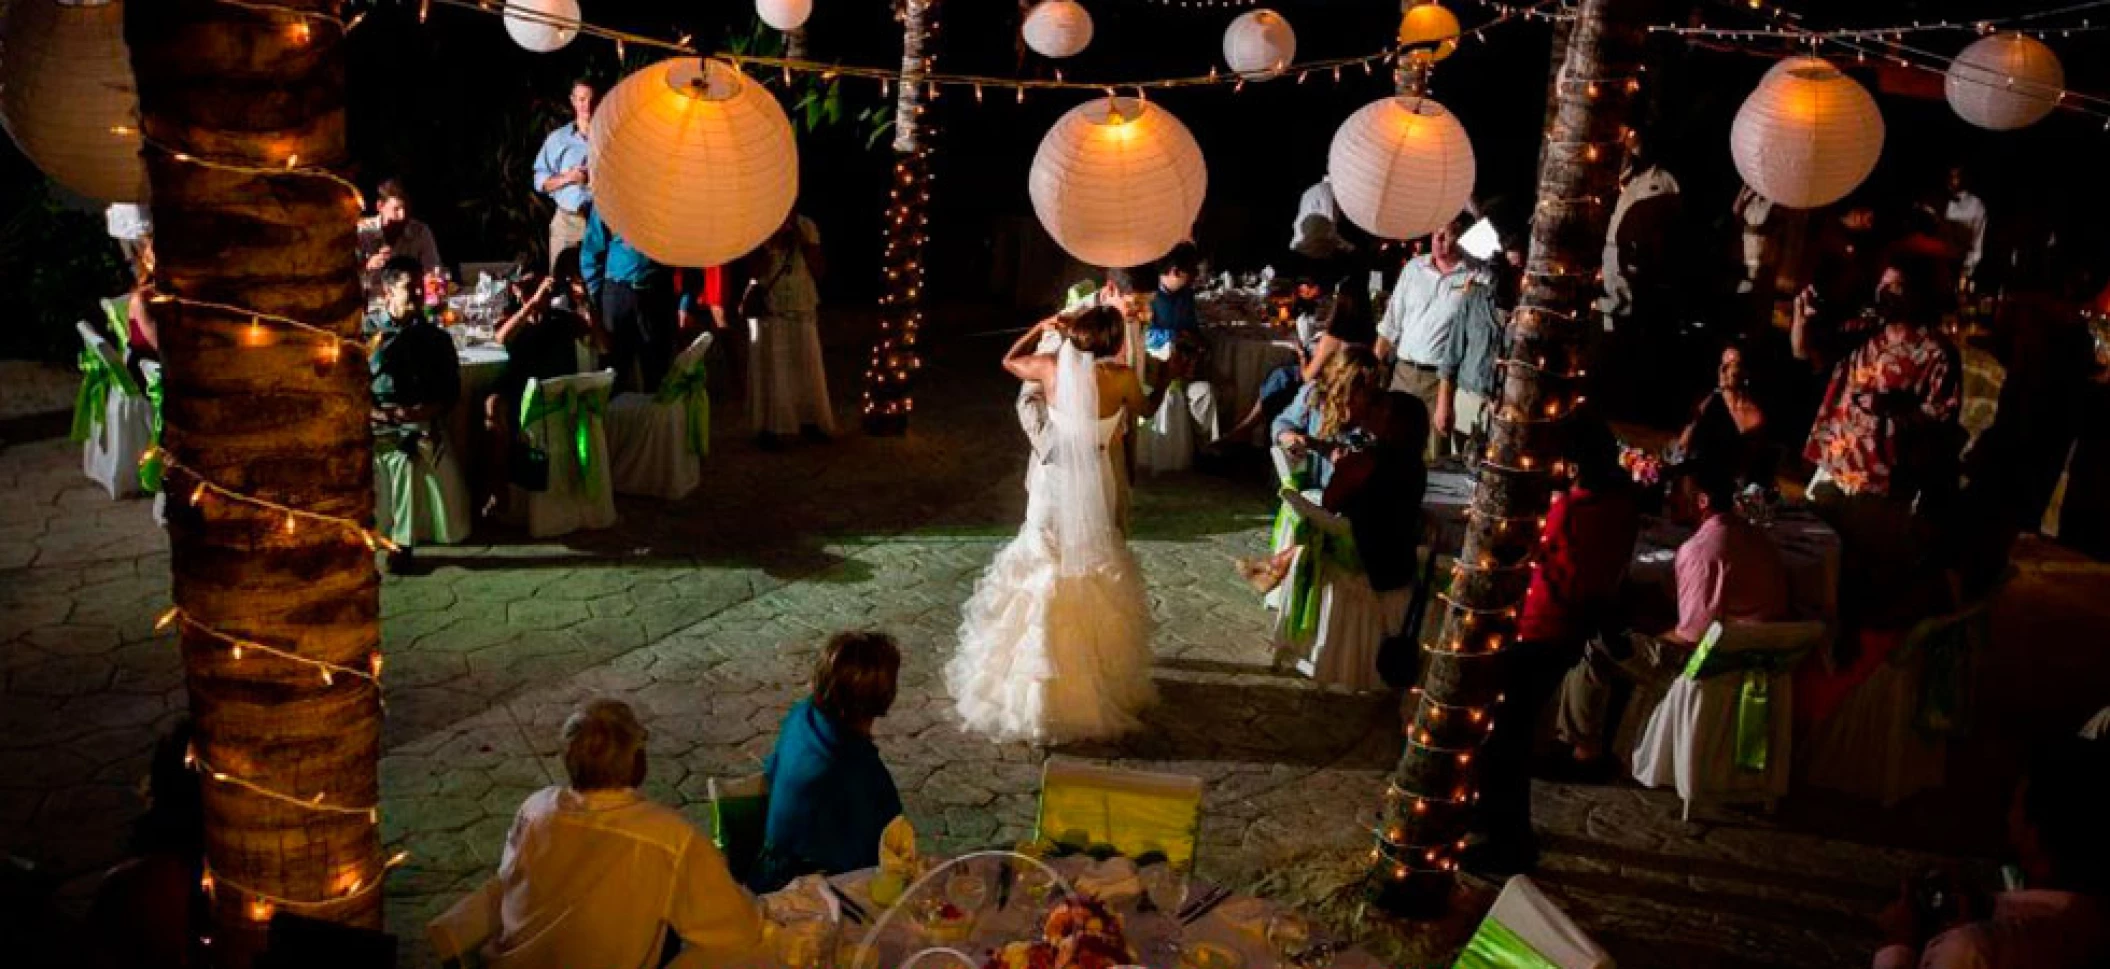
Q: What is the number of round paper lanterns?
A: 11